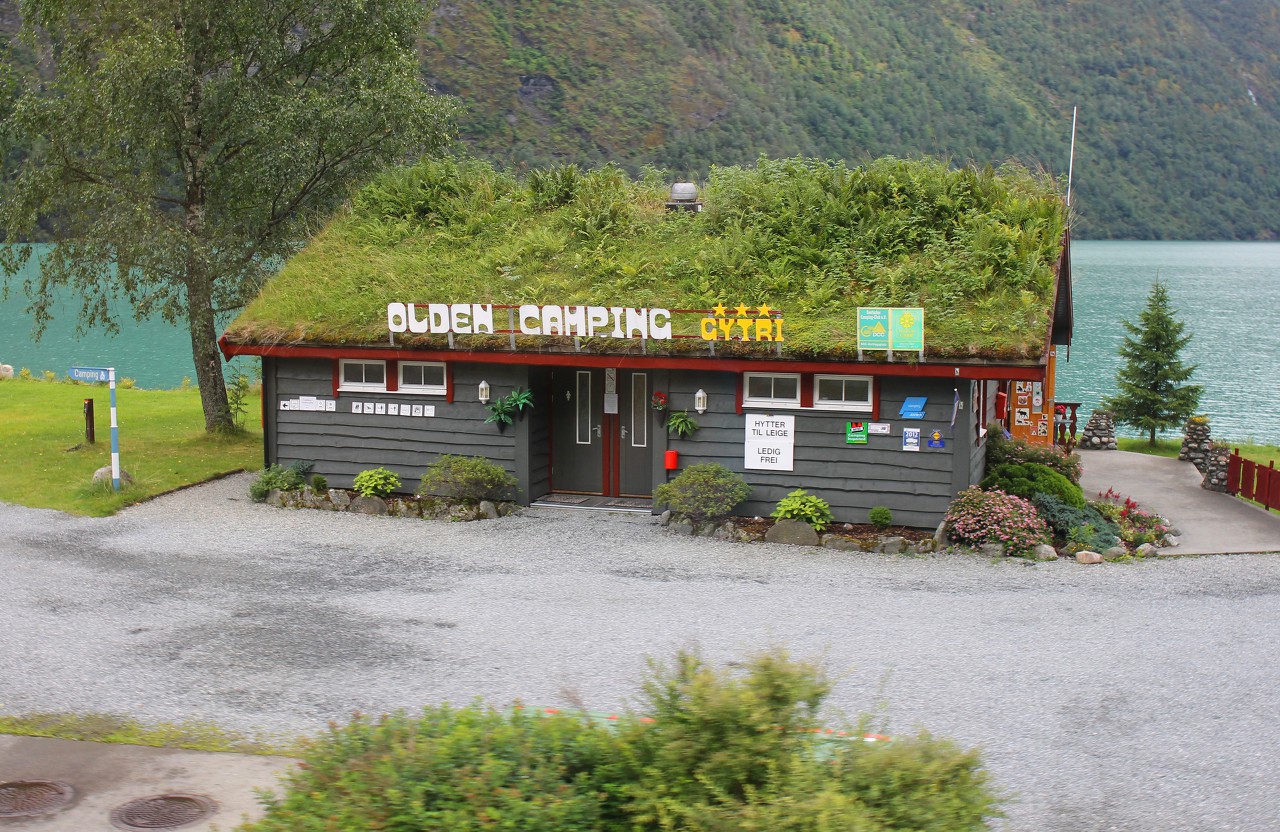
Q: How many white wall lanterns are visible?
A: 2